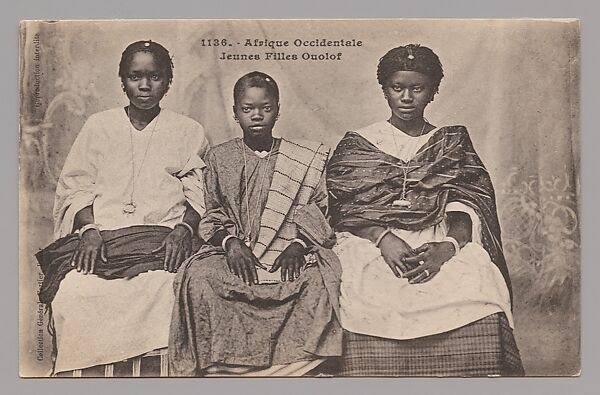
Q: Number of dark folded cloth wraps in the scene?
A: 2